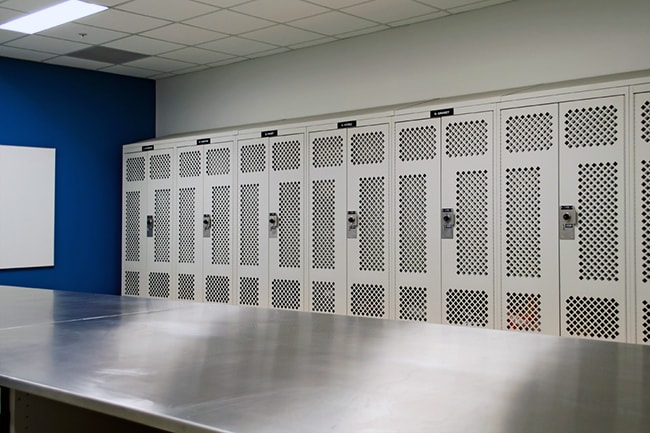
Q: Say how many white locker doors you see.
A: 13